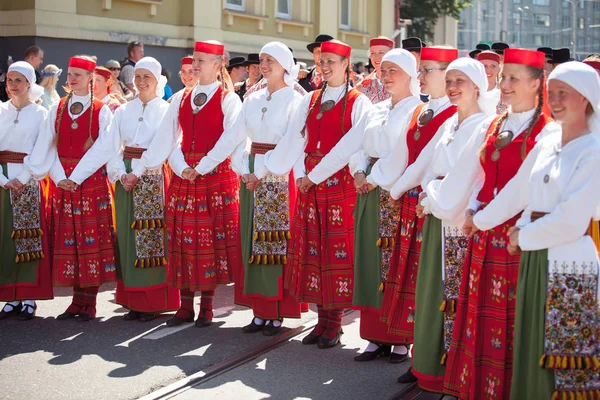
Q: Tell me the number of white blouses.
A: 11